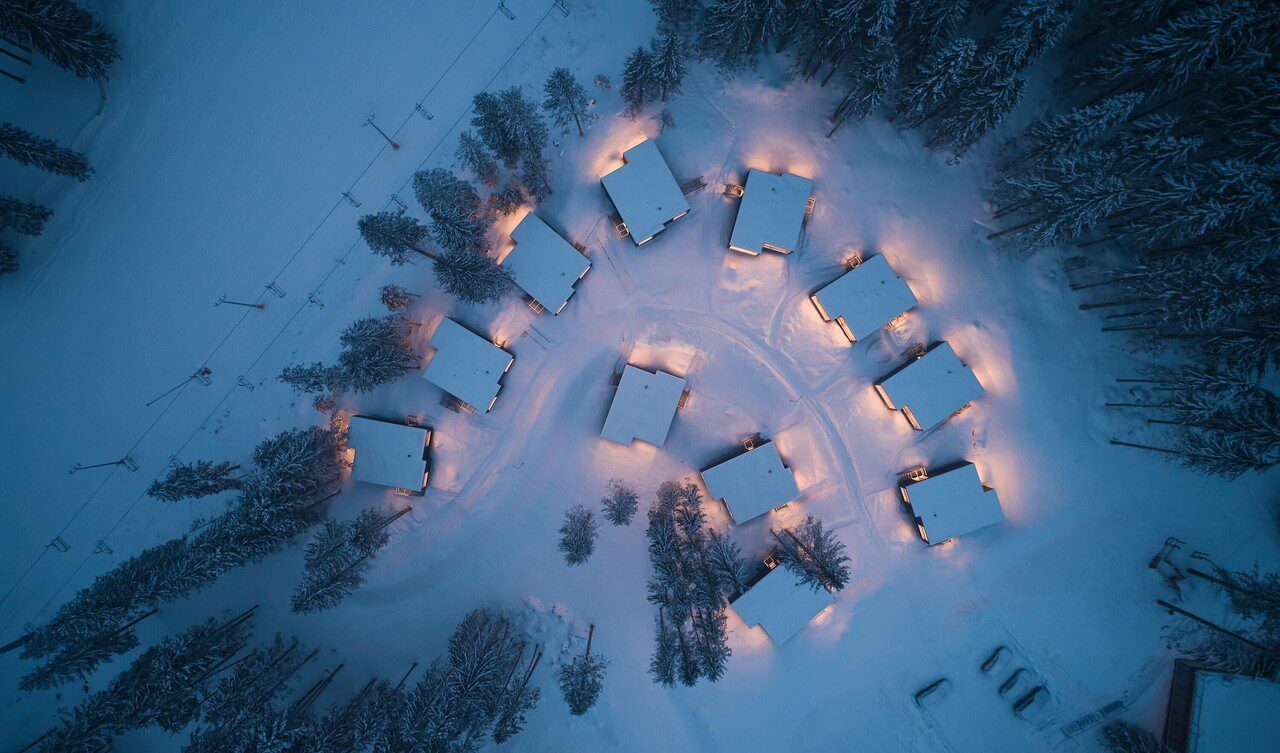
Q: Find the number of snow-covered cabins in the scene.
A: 11